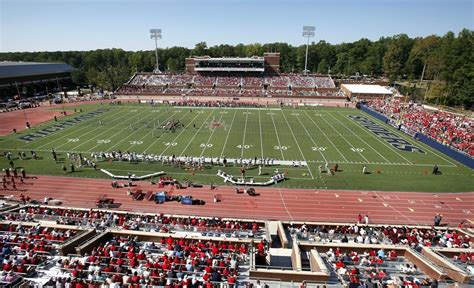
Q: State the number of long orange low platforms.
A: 0